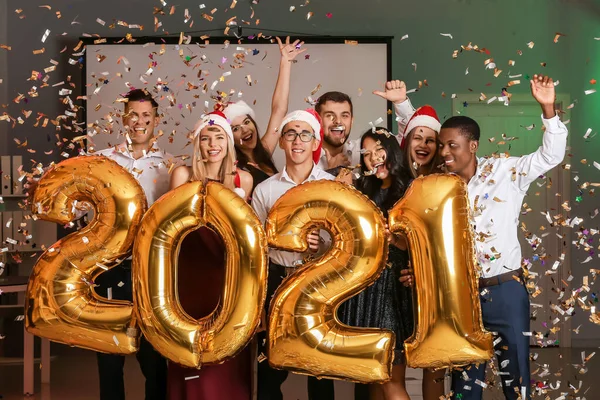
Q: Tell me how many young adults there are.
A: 8